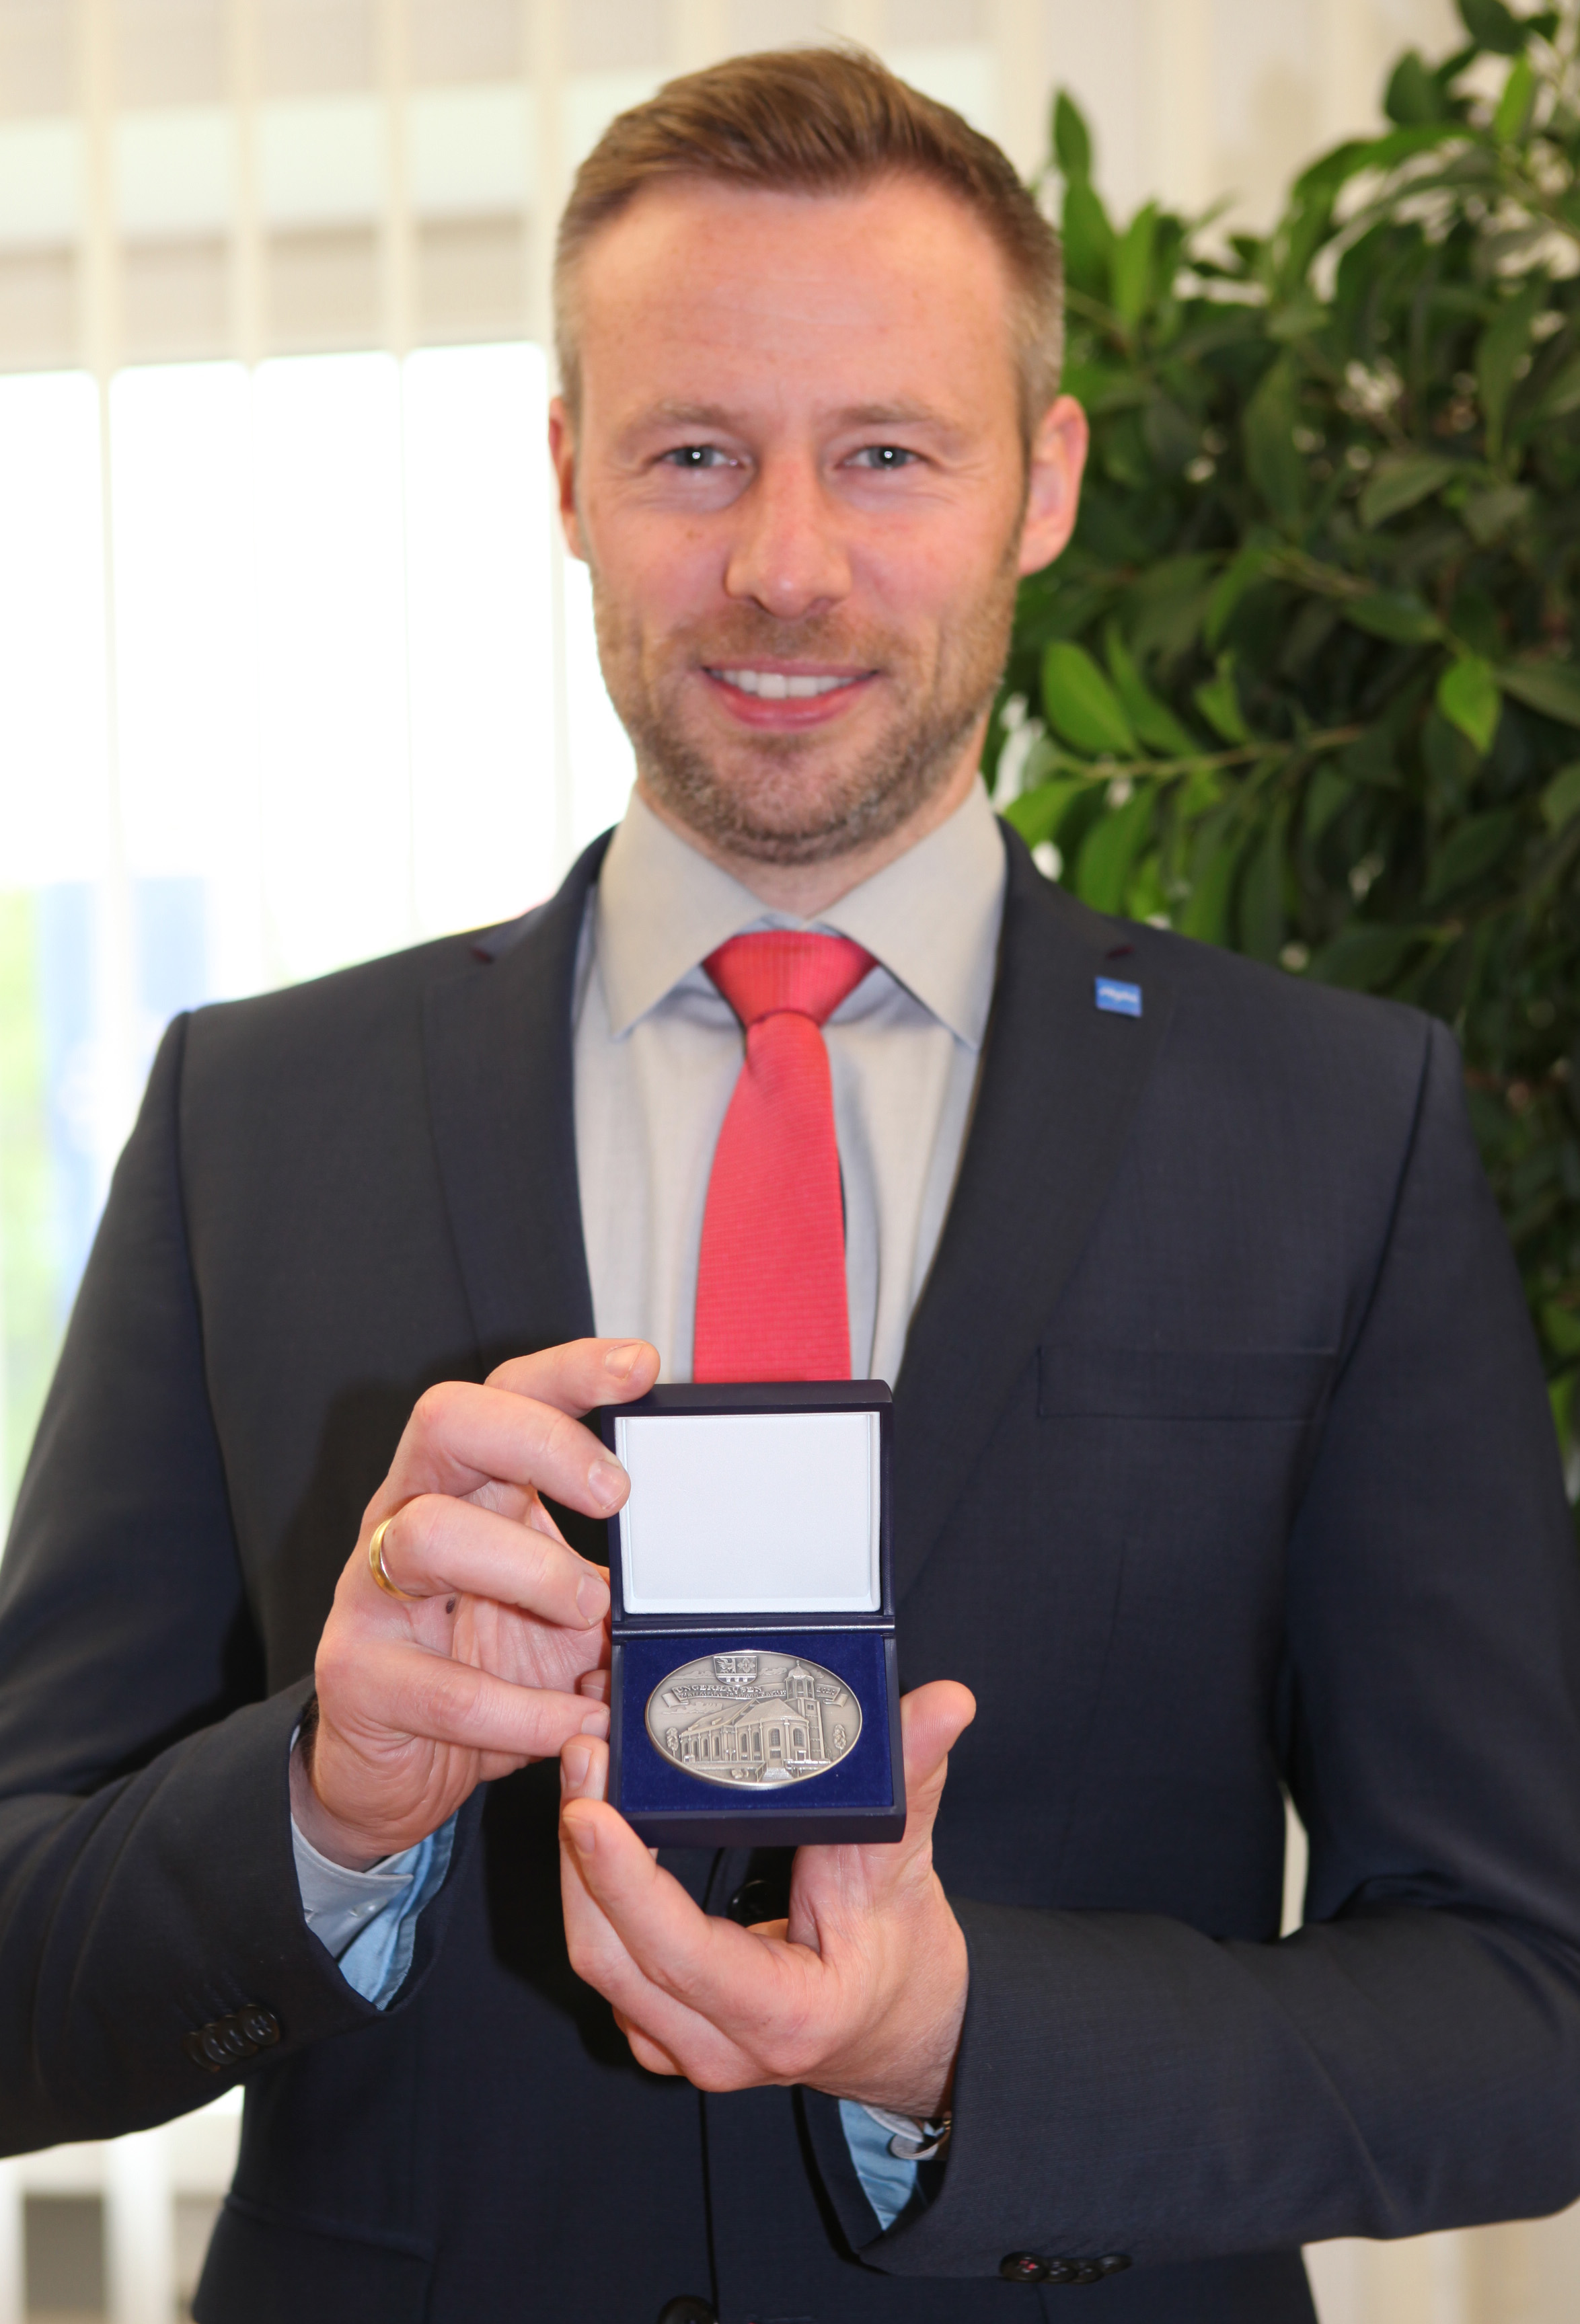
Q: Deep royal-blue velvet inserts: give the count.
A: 1